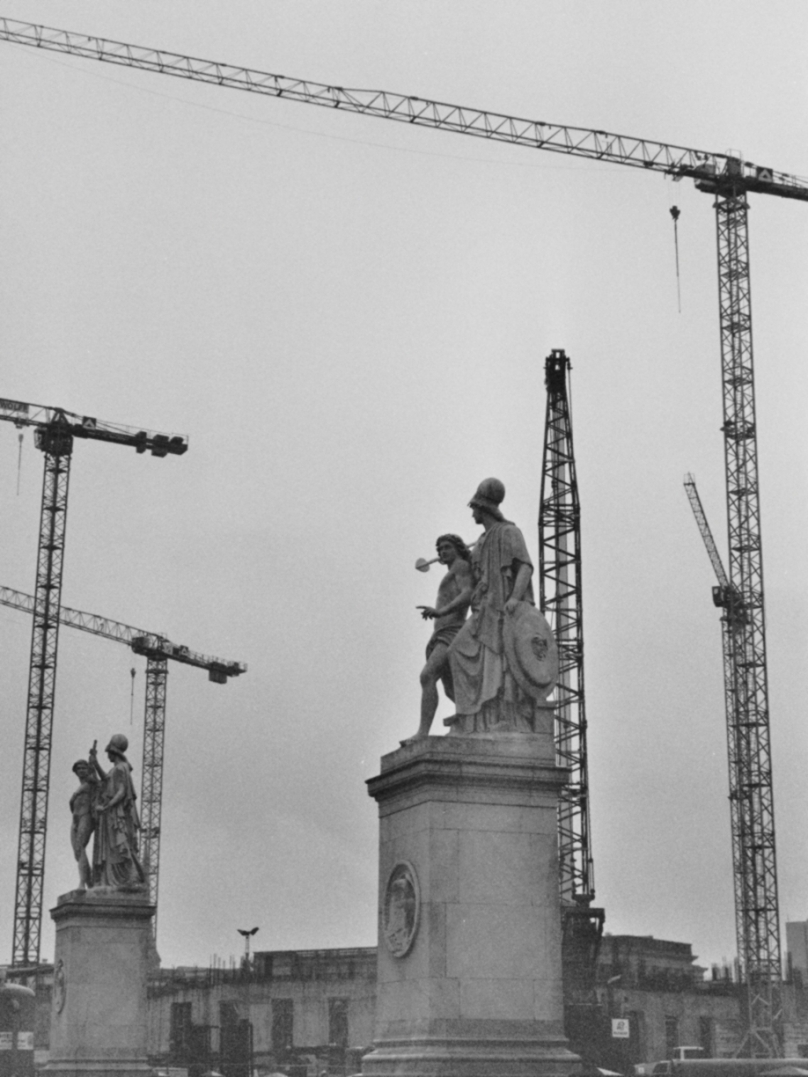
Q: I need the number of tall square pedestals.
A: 2